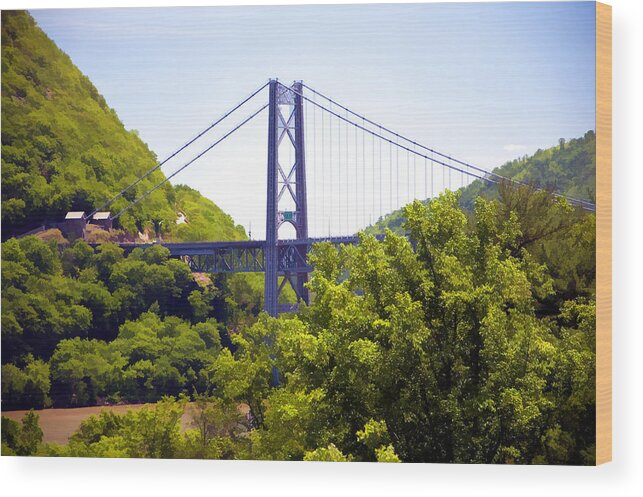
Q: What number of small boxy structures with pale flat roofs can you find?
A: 2